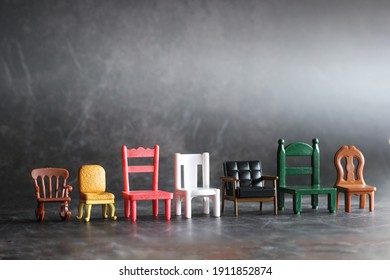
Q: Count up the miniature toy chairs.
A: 7